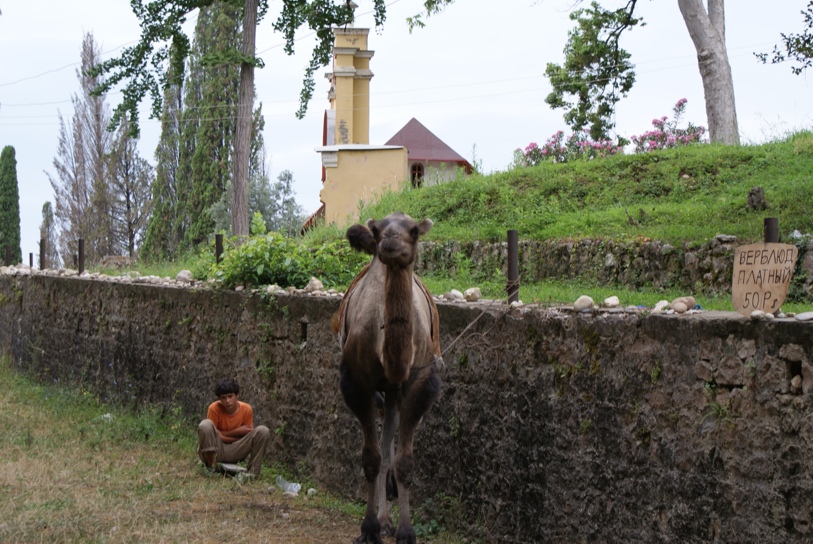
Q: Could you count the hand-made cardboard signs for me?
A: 1